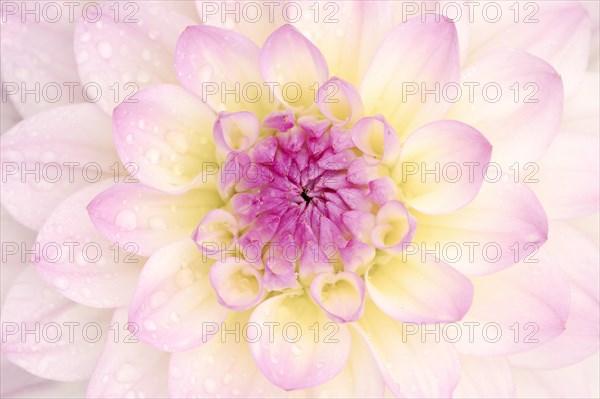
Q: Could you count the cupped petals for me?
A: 7